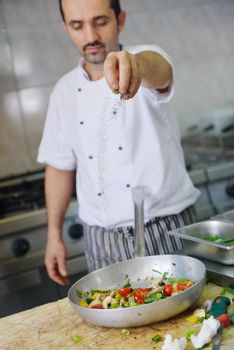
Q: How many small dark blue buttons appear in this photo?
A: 7